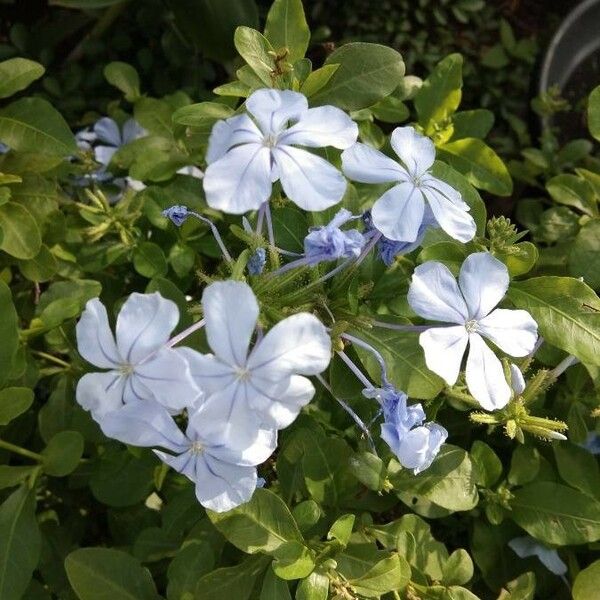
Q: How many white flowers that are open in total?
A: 6